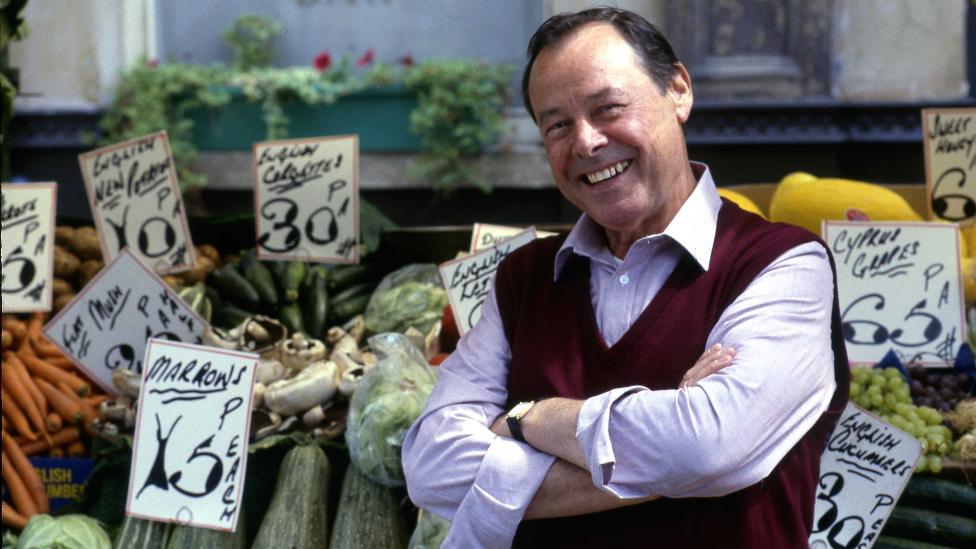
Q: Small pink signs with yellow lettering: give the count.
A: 0